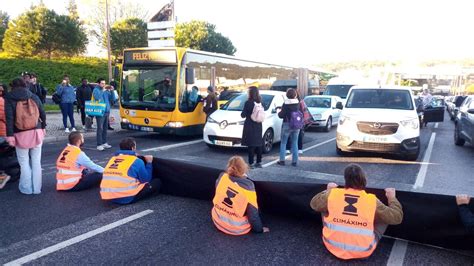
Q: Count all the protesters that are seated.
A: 4